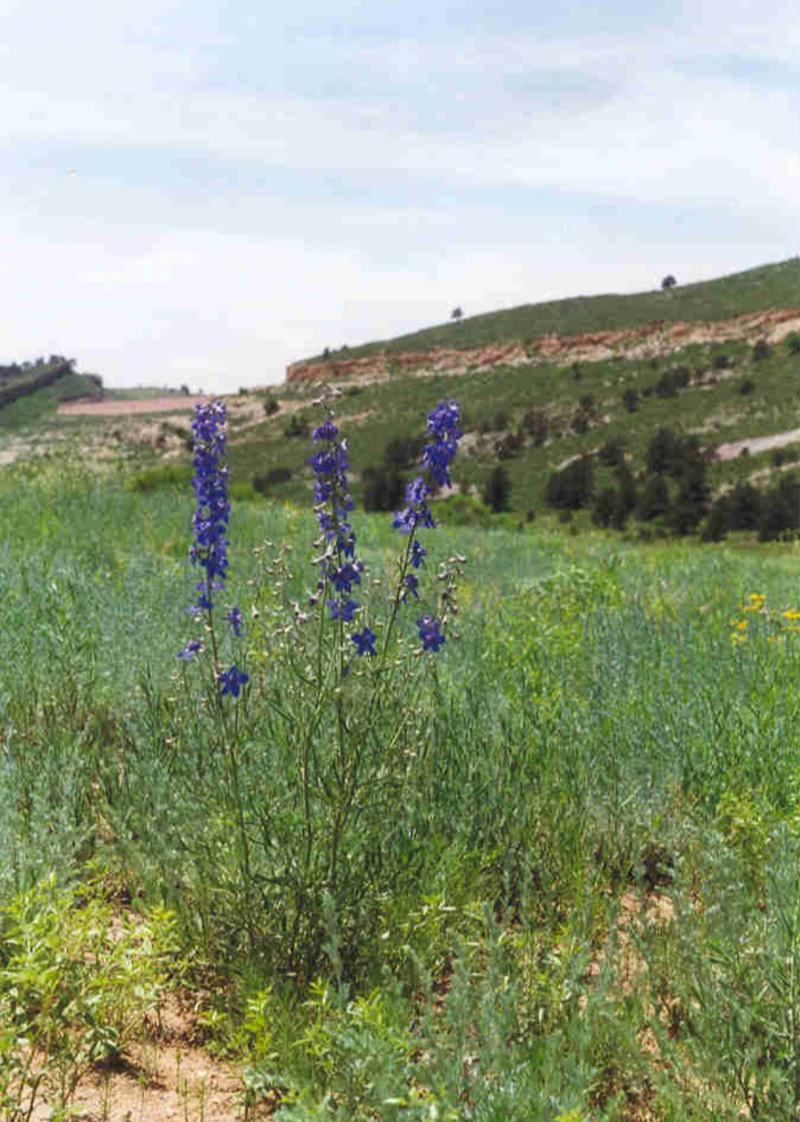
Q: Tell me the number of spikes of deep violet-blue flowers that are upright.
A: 3